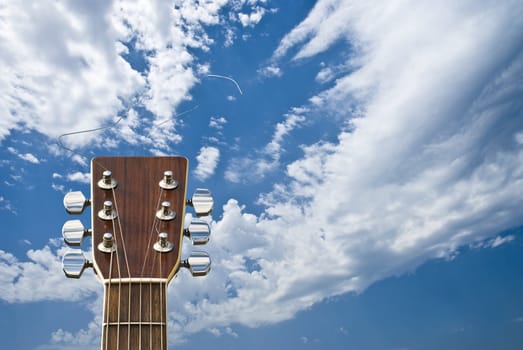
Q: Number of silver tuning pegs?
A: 6